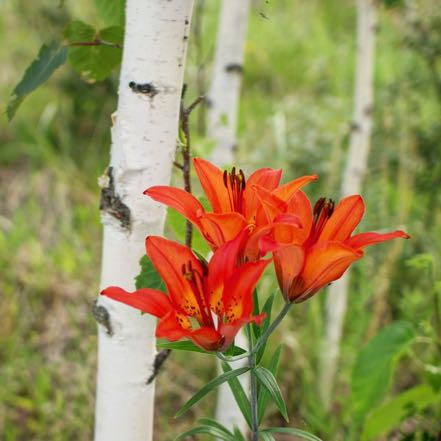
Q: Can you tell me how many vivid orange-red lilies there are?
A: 3